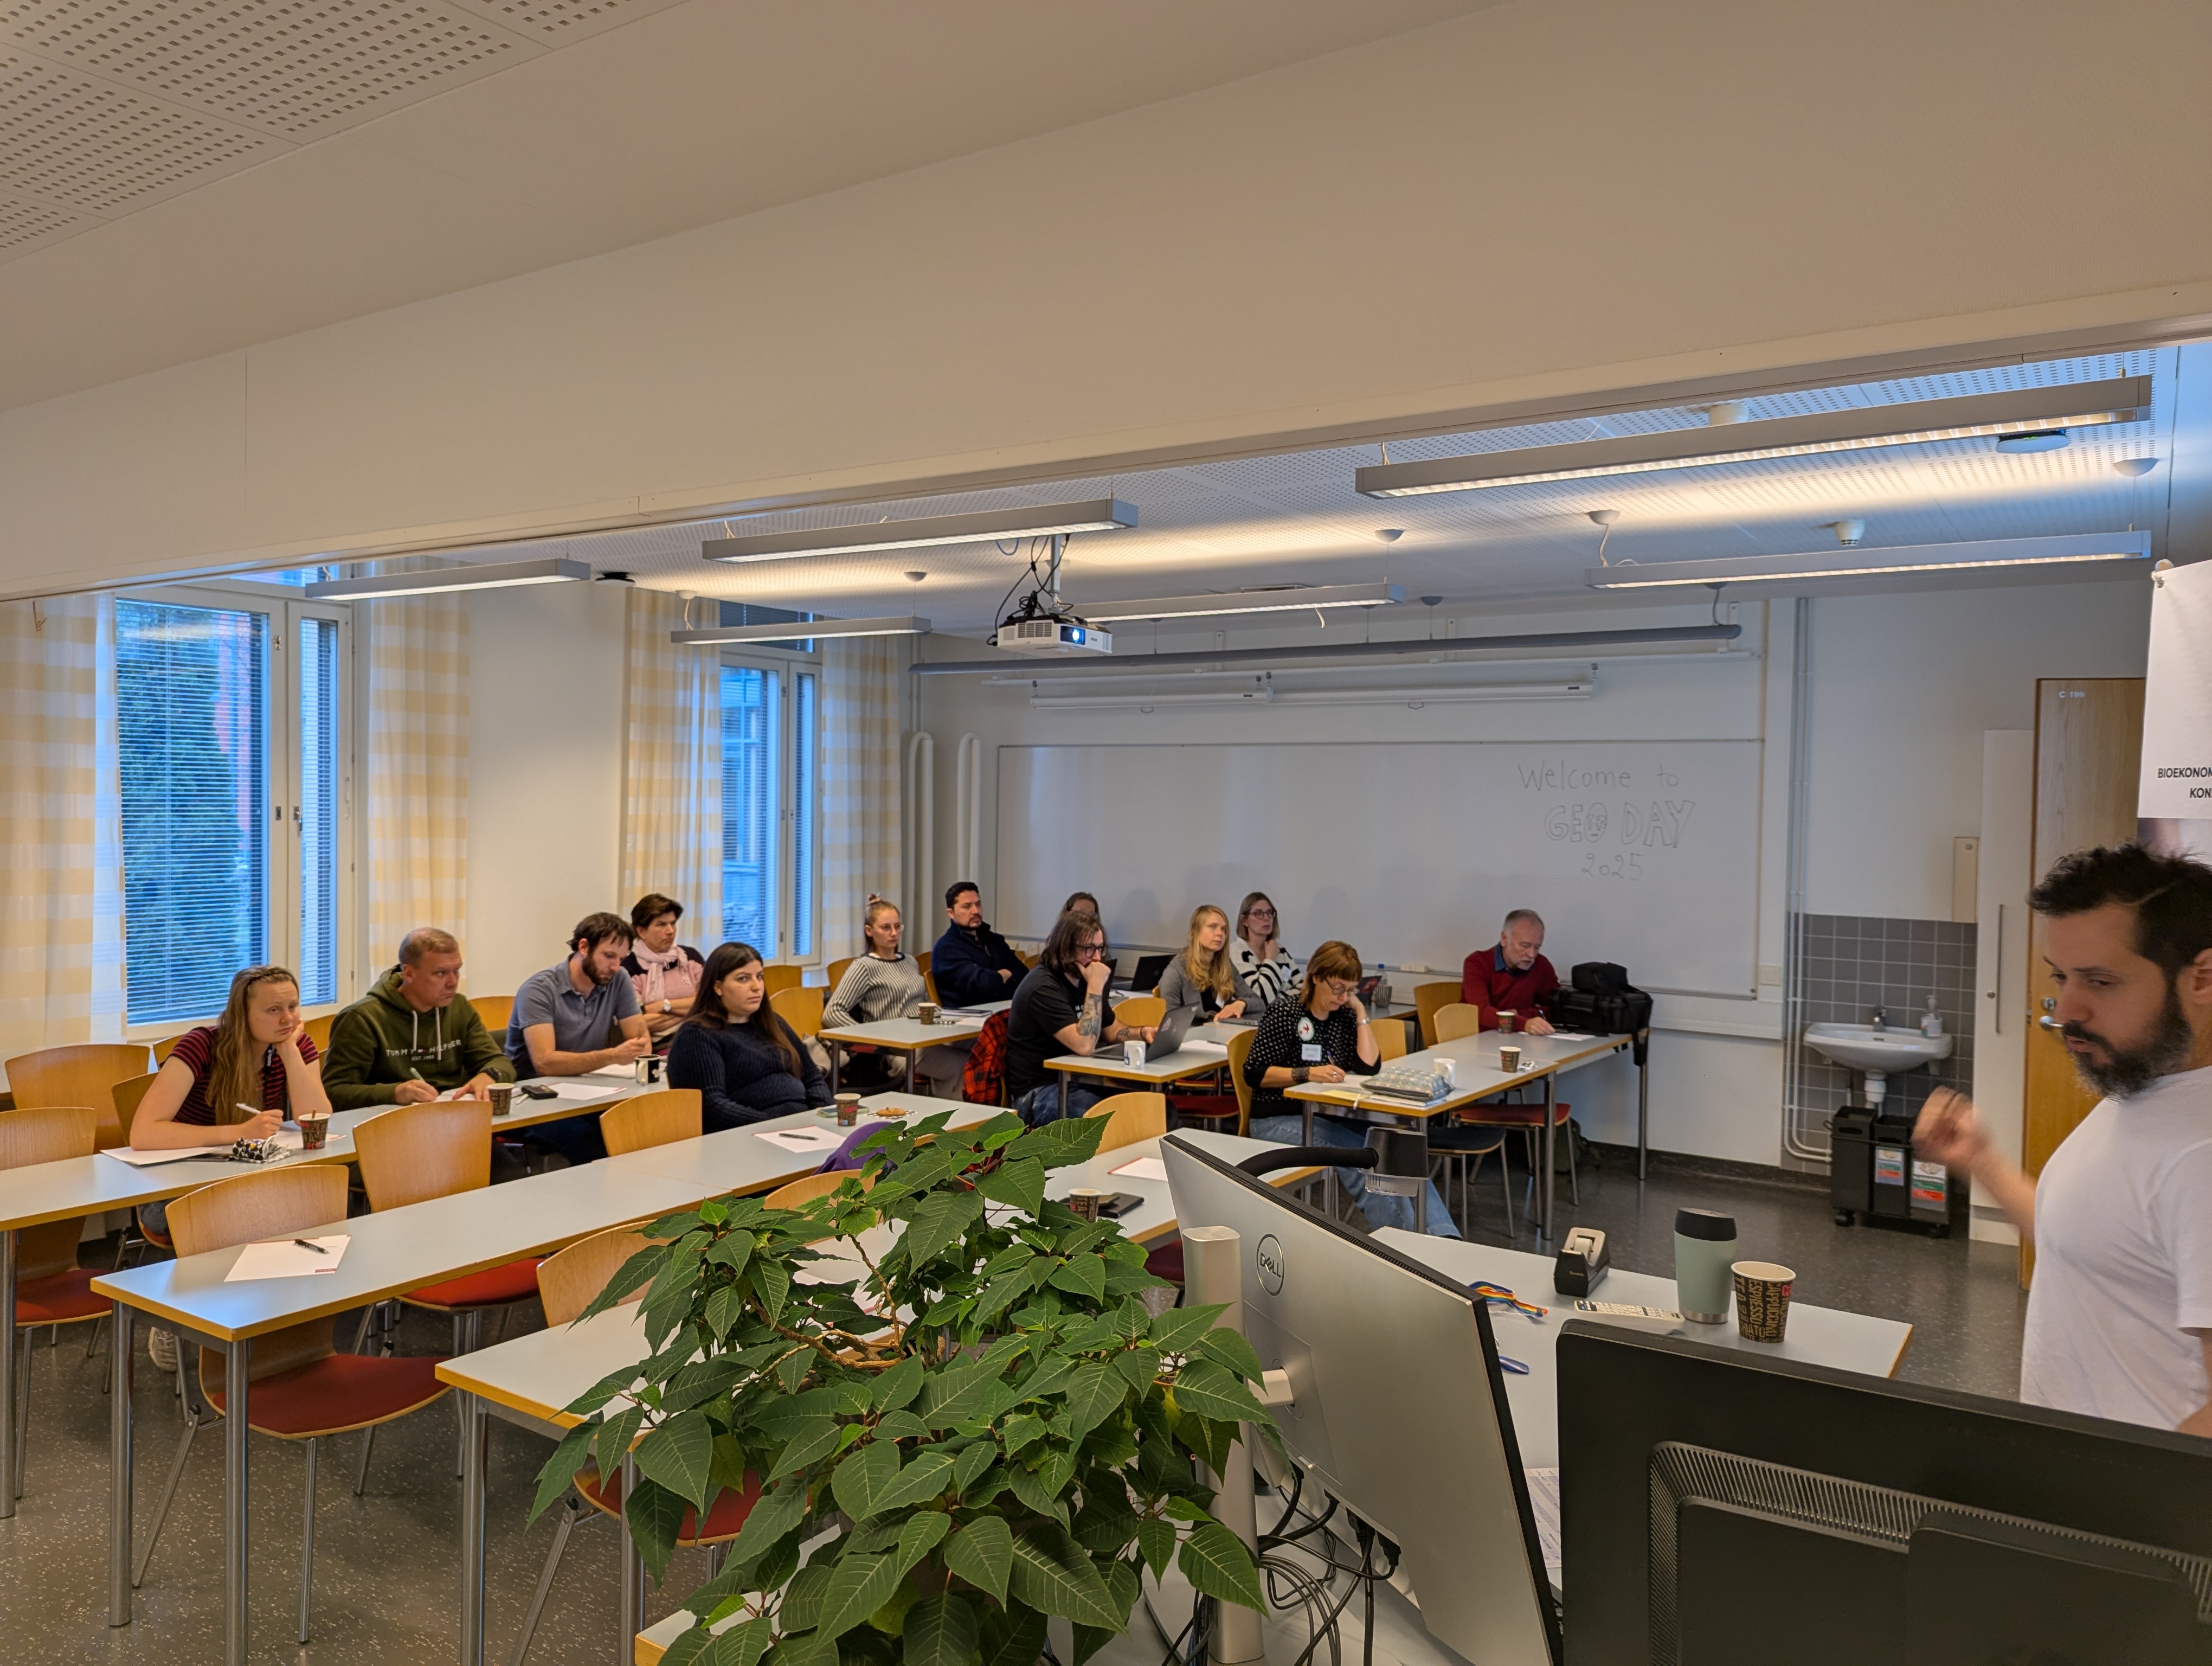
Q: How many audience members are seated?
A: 13